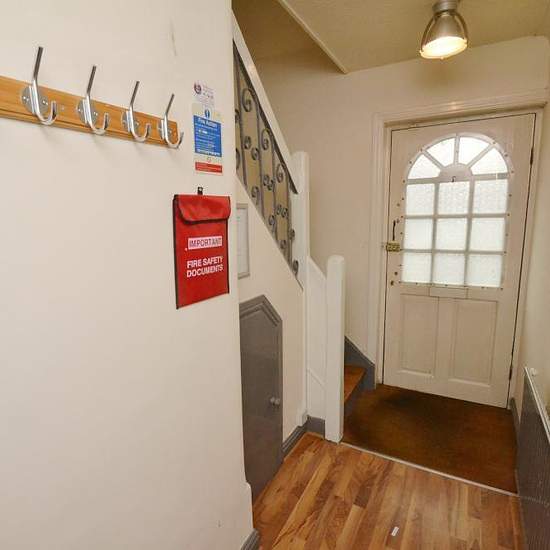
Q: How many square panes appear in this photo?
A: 9